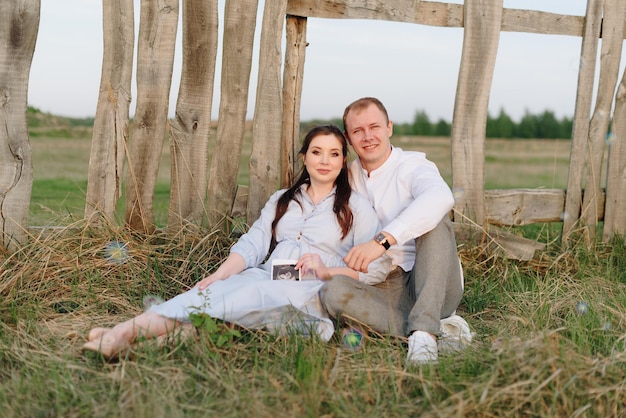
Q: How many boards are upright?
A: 11